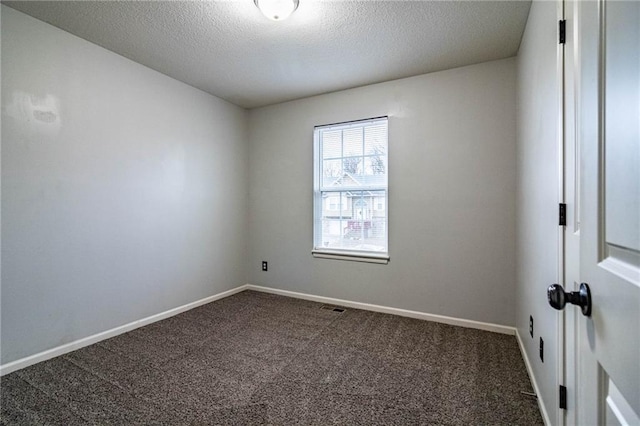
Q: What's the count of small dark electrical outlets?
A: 3